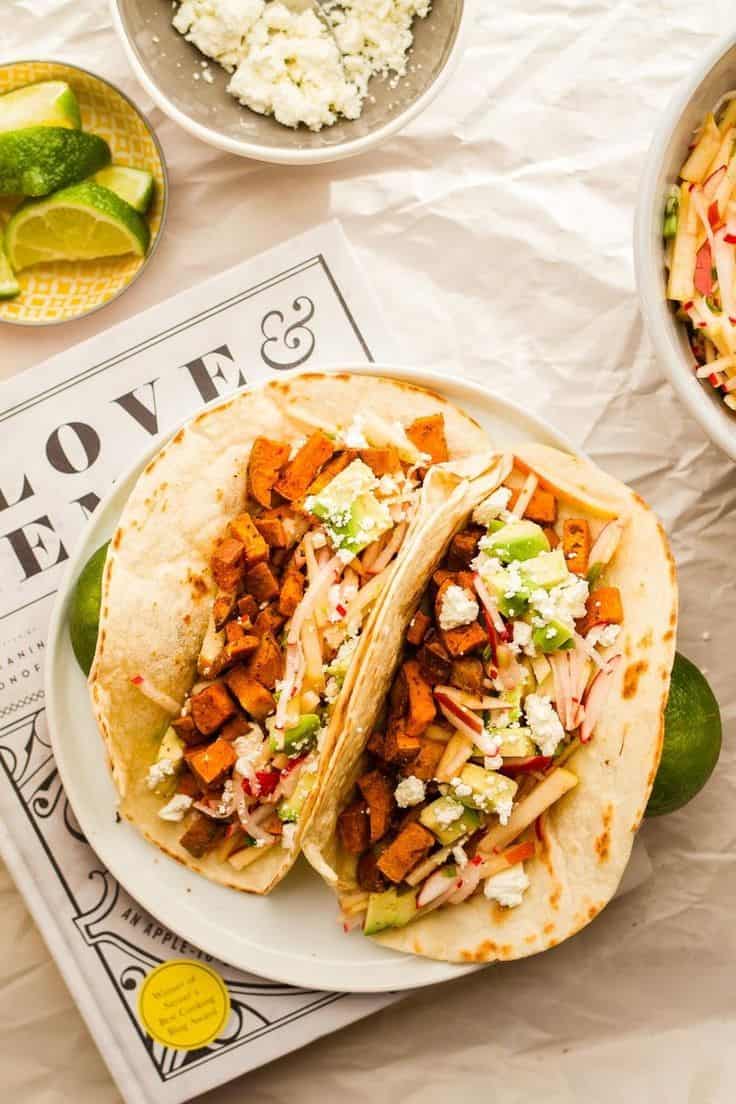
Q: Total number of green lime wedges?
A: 5